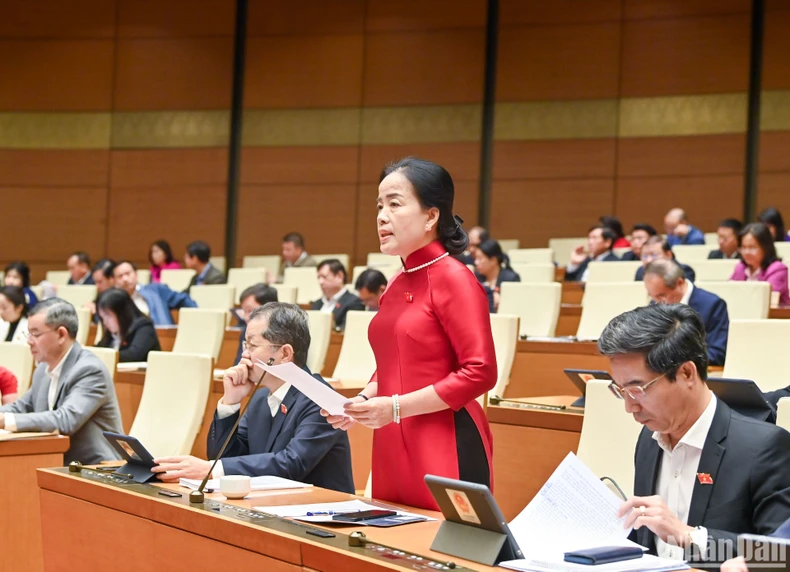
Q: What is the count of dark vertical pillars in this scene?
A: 3